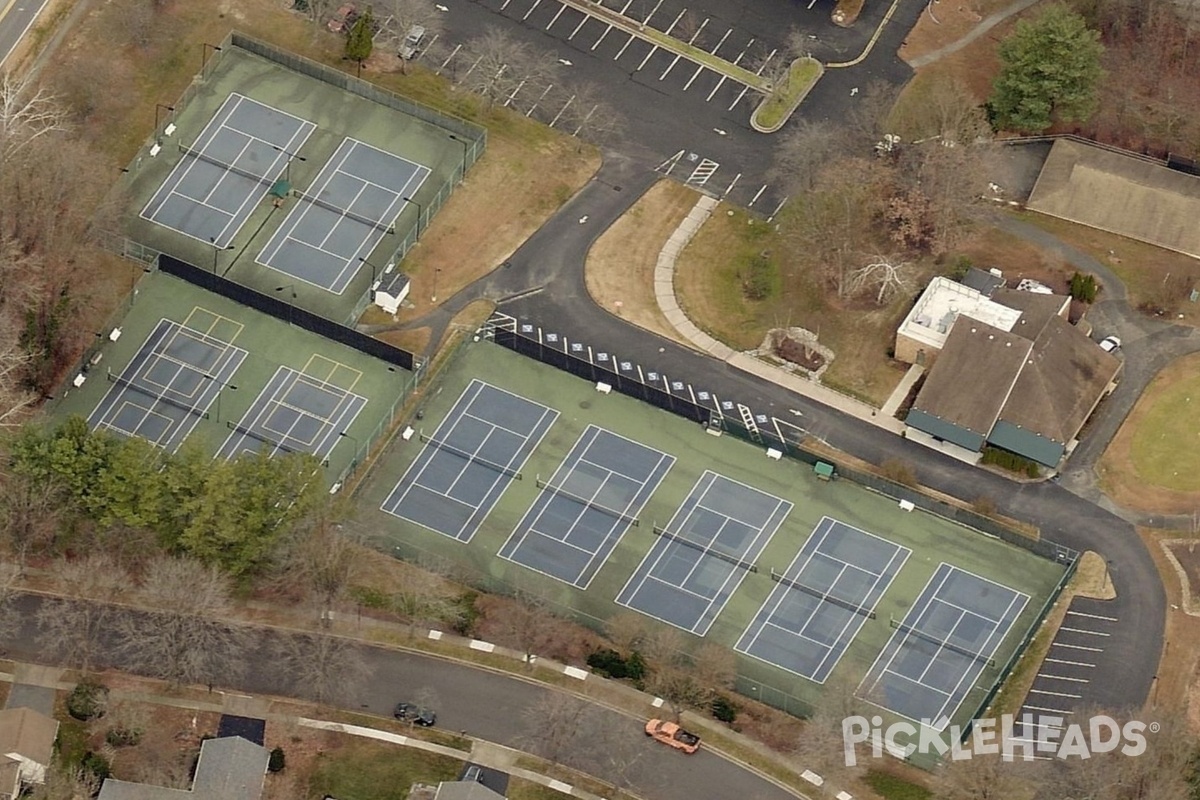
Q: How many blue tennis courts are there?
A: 9